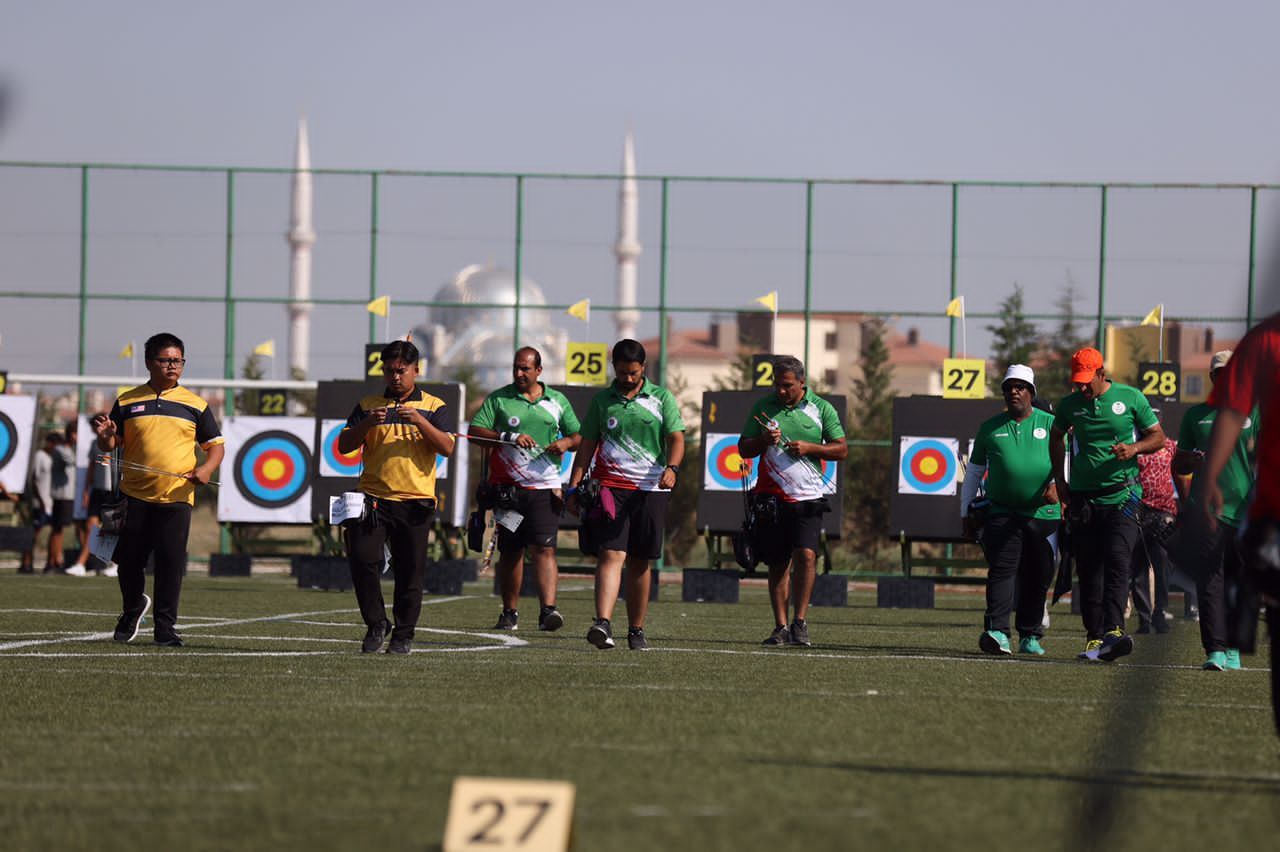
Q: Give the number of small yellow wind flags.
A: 7